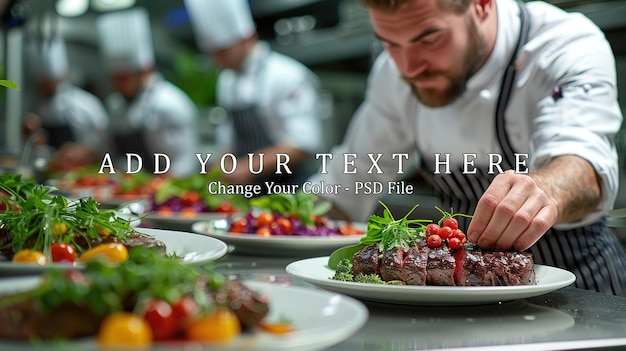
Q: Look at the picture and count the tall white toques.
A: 3